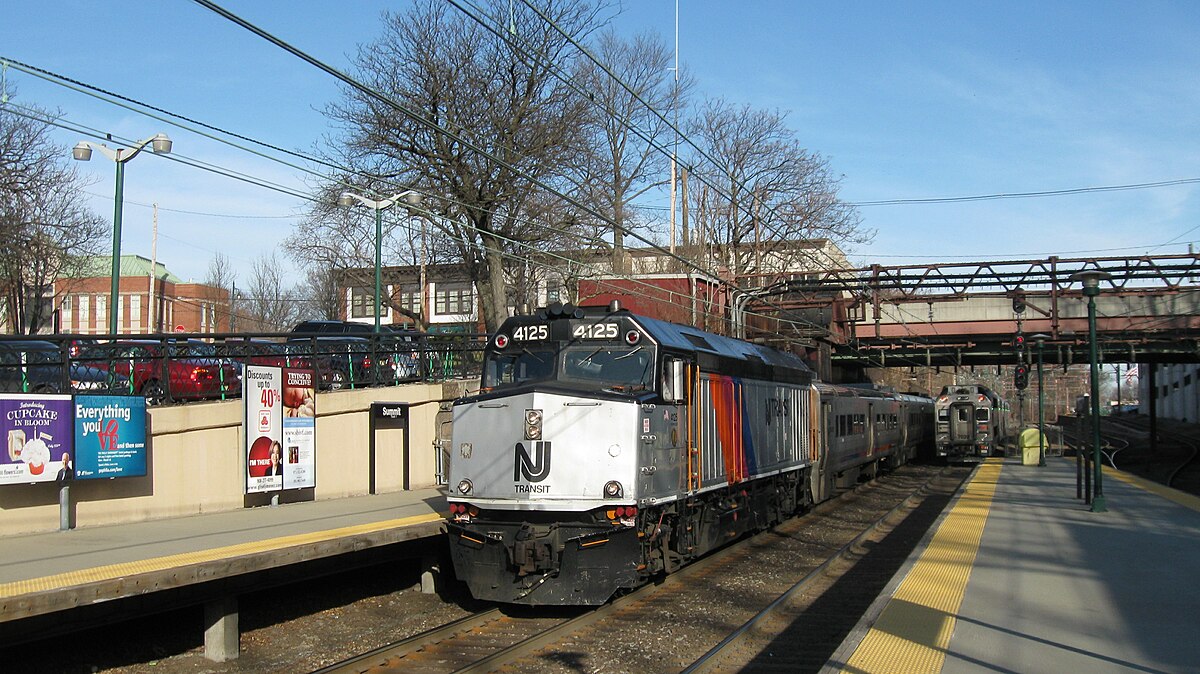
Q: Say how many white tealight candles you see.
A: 0